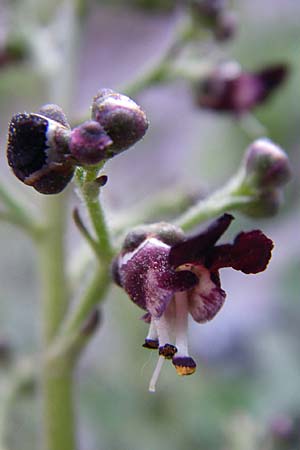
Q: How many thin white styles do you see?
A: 1